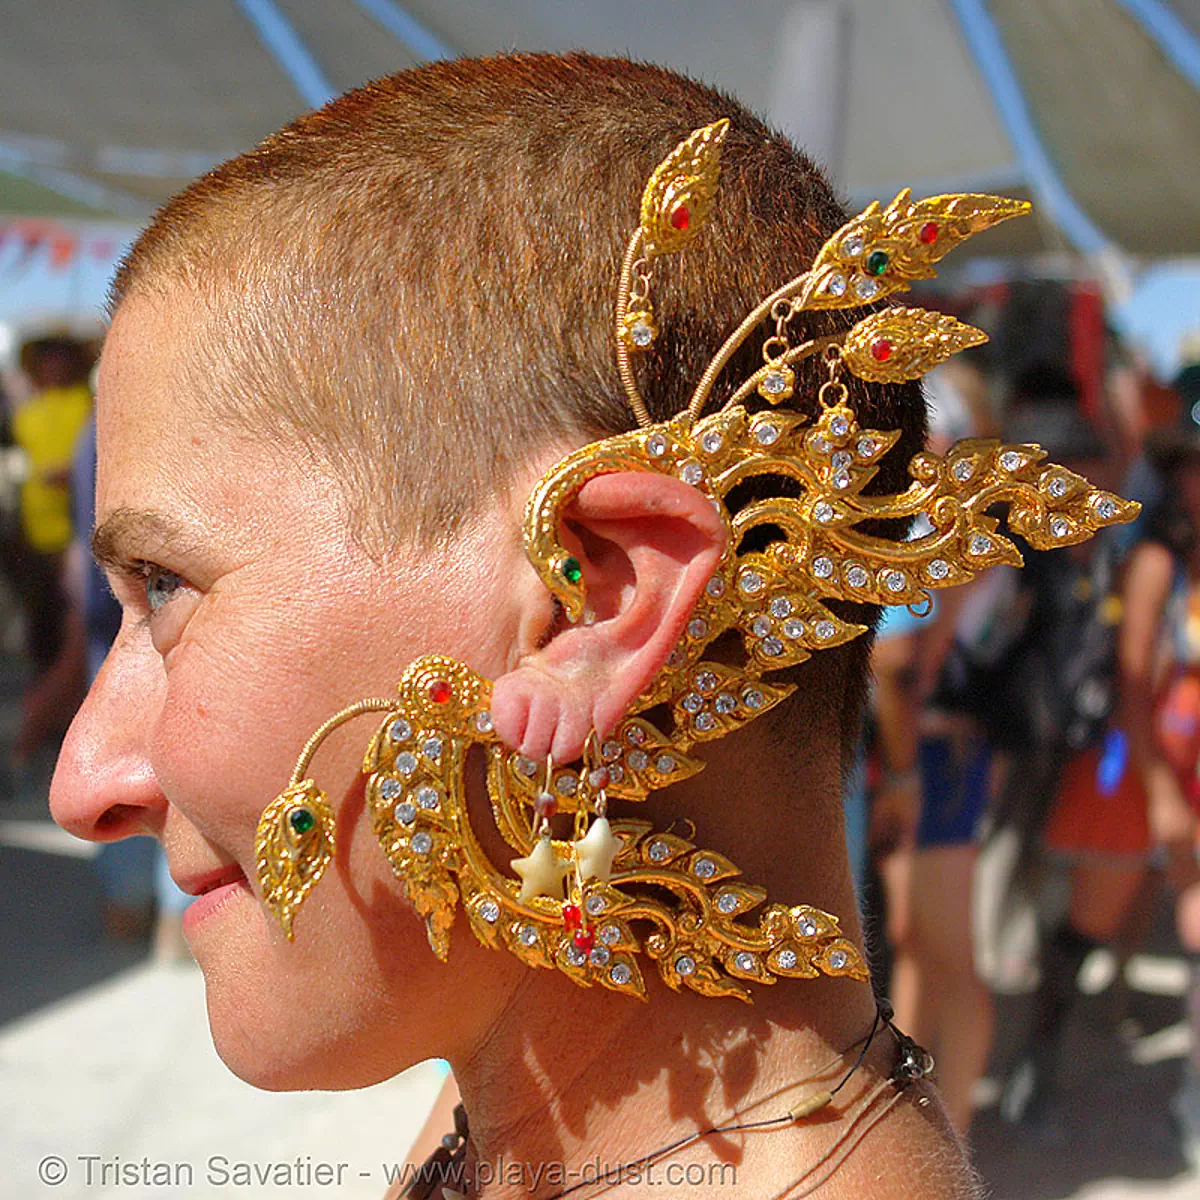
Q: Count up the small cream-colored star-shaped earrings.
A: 2